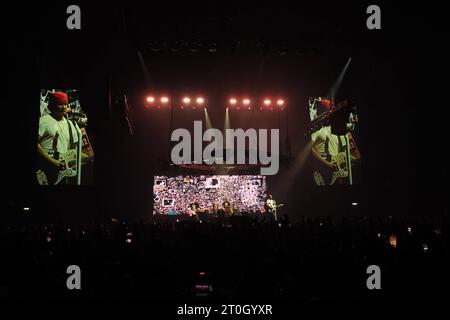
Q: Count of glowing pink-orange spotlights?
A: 8